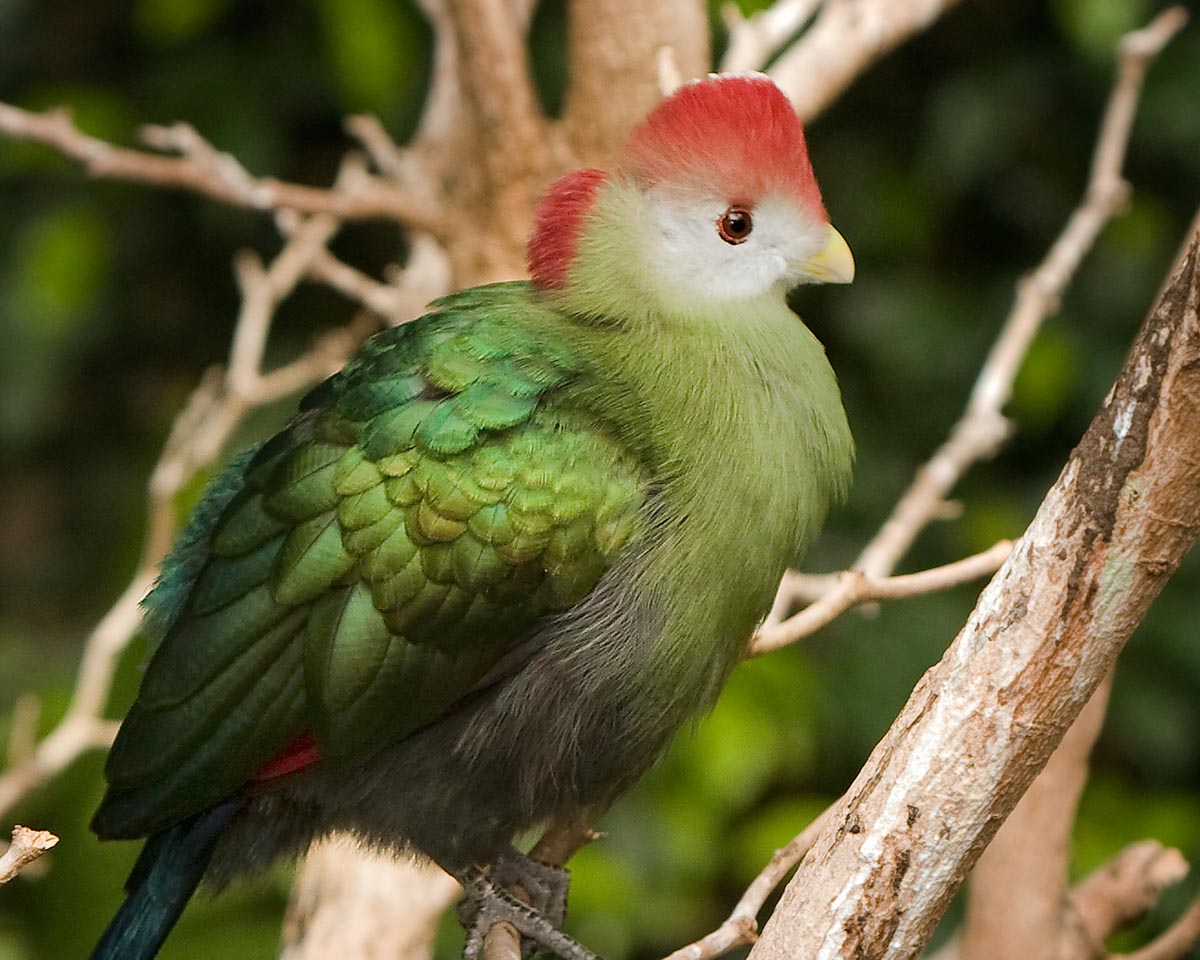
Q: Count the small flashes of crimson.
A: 1